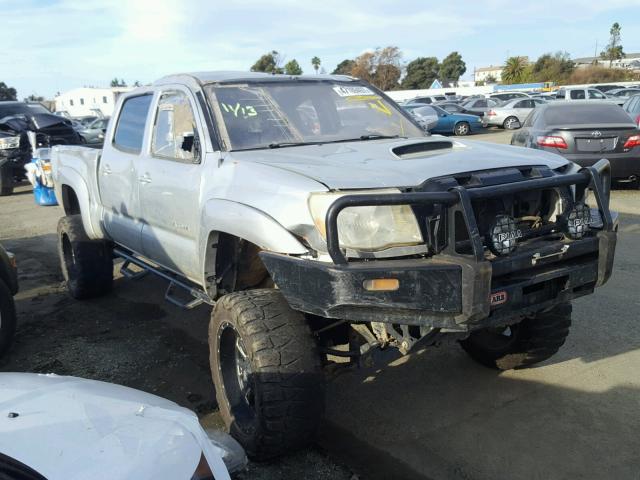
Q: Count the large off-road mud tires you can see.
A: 3